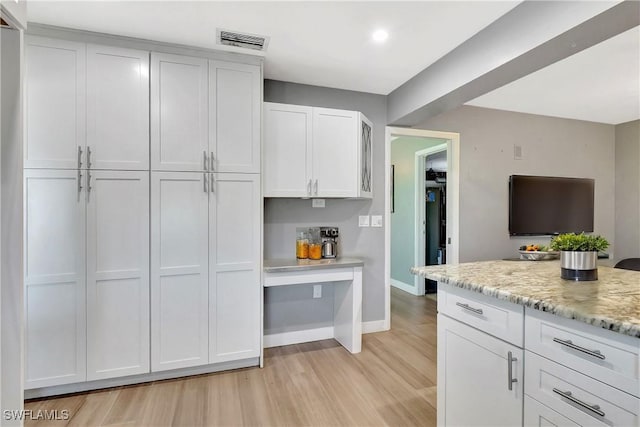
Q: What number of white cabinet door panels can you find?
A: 11